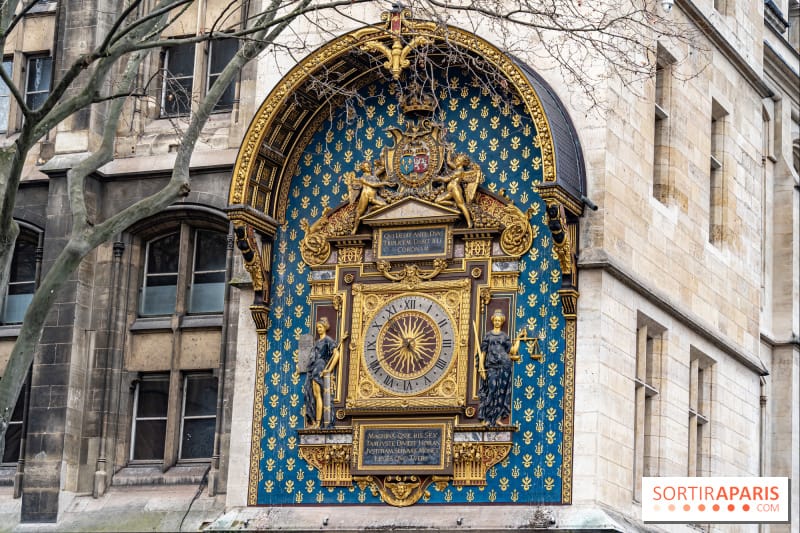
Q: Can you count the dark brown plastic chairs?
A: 0